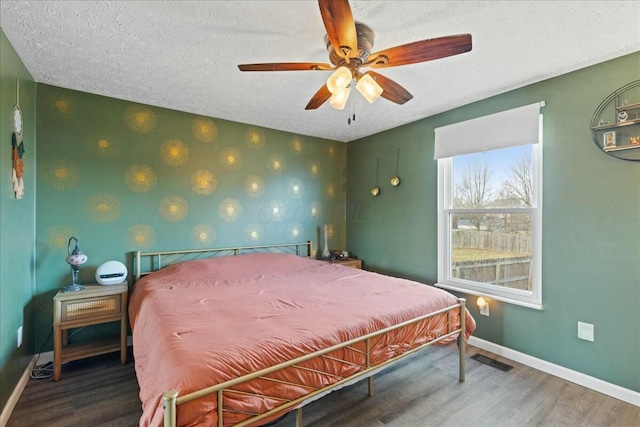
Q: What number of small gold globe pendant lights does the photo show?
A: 2